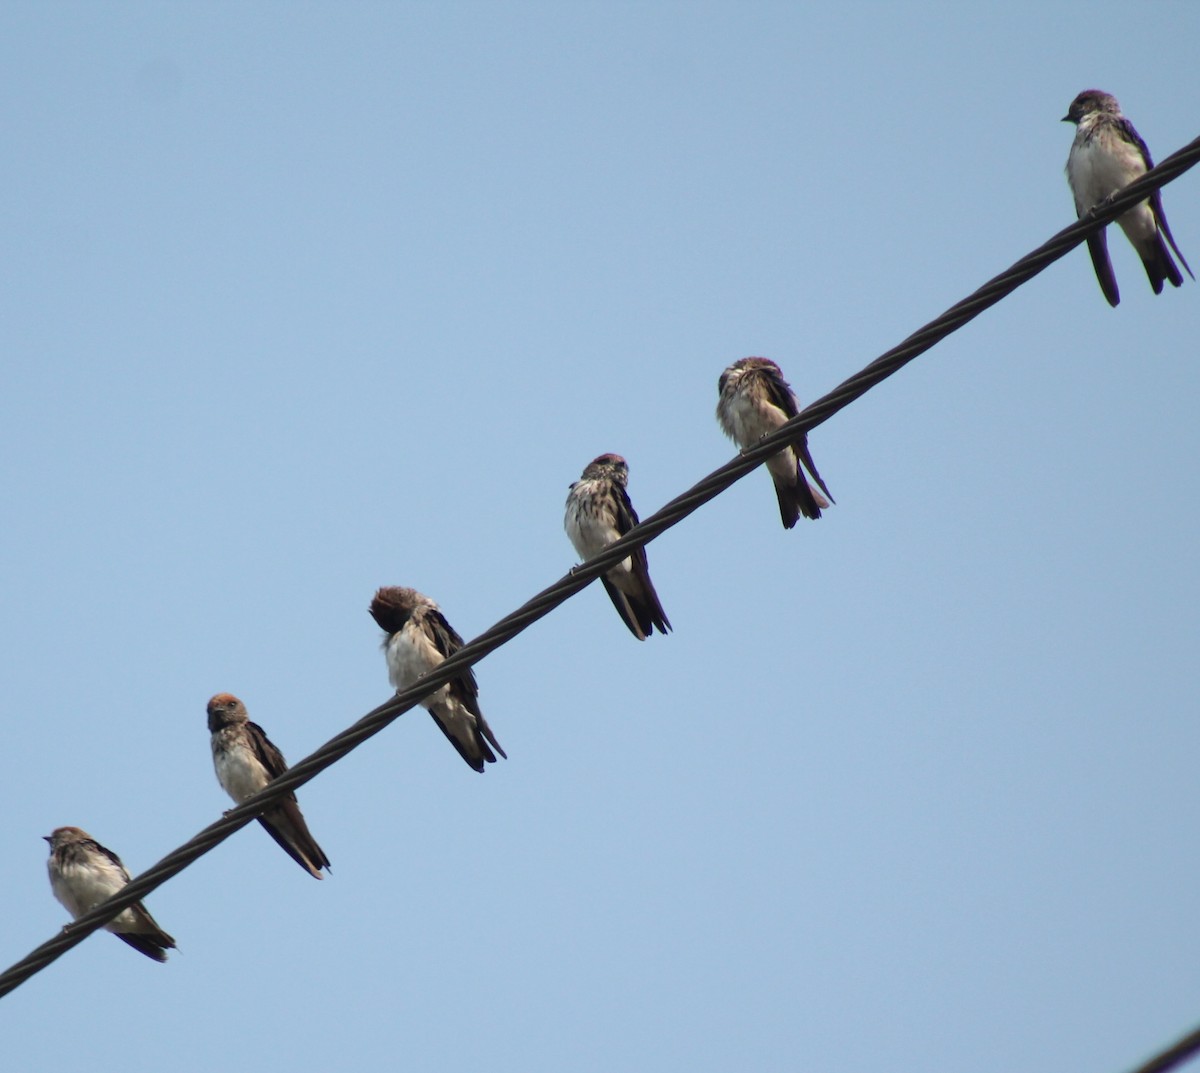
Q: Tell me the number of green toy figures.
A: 0